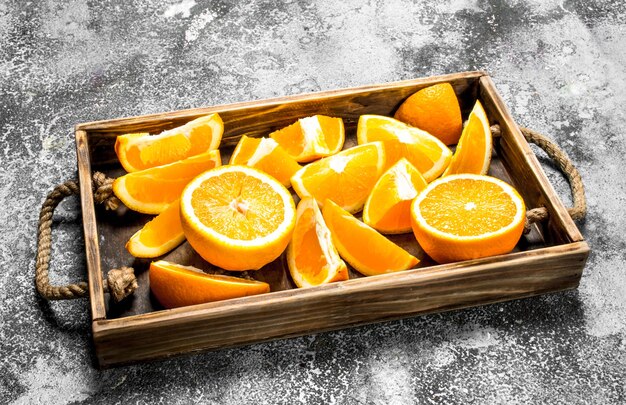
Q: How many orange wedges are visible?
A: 13